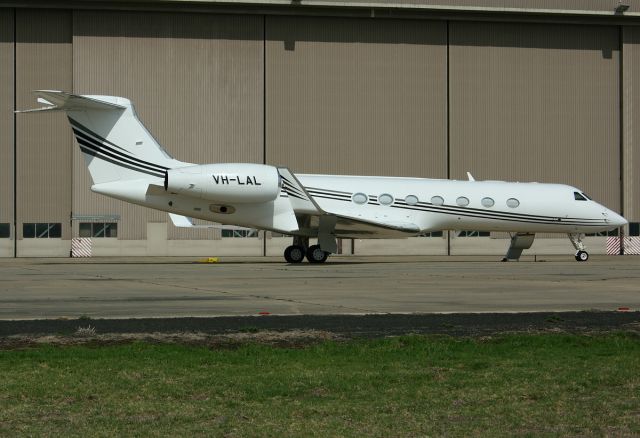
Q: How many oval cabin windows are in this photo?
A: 7